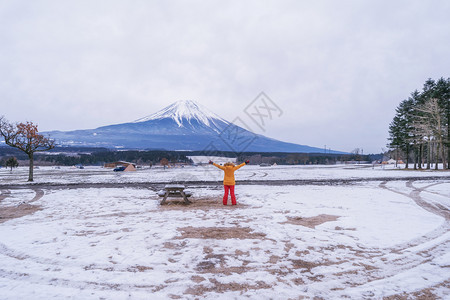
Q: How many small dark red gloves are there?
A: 2